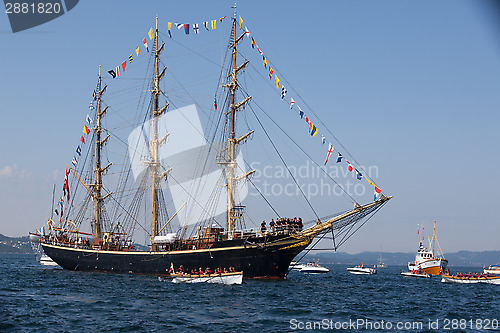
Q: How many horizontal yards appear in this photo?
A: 15